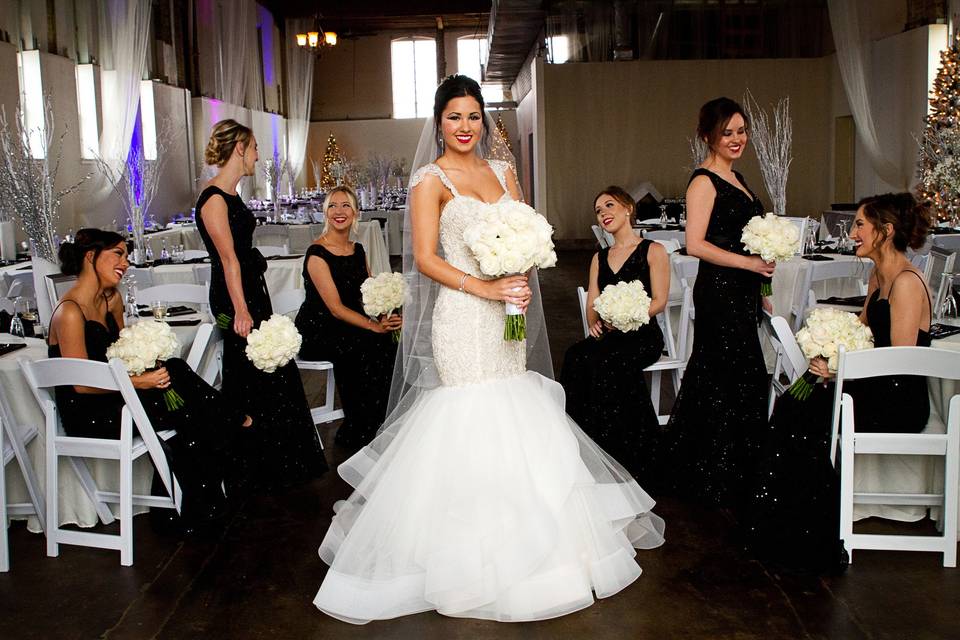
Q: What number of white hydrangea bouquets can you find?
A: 7